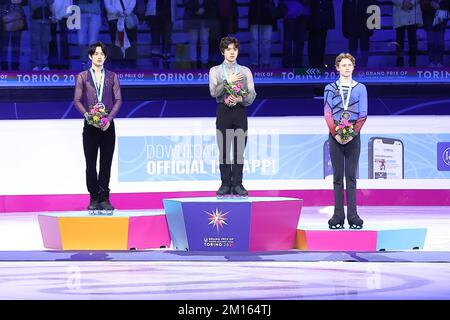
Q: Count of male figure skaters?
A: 3